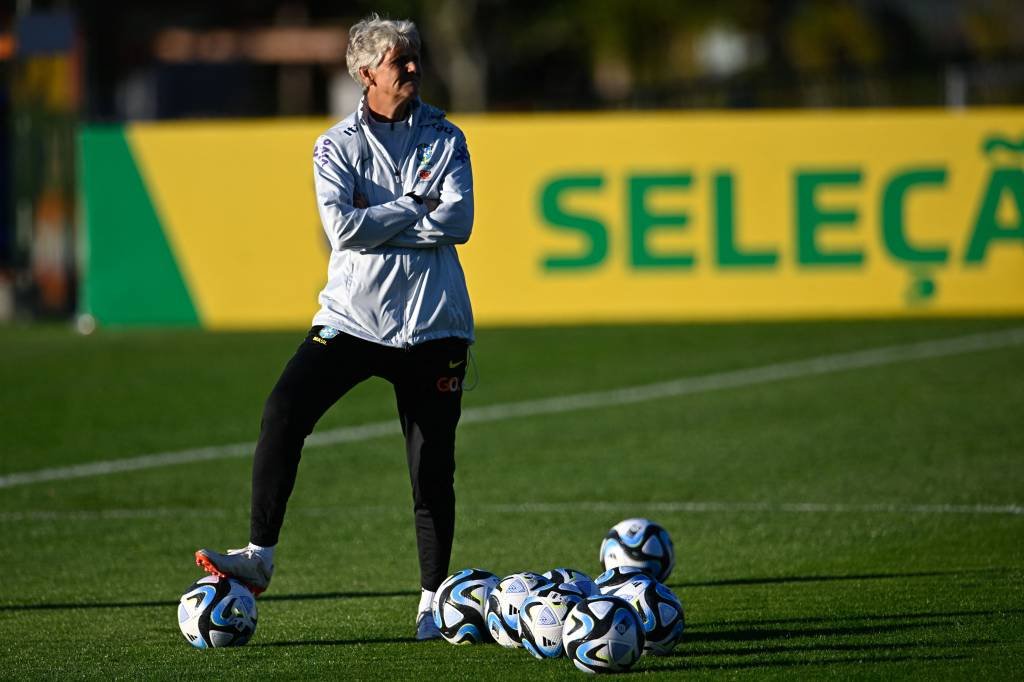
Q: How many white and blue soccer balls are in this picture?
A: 9